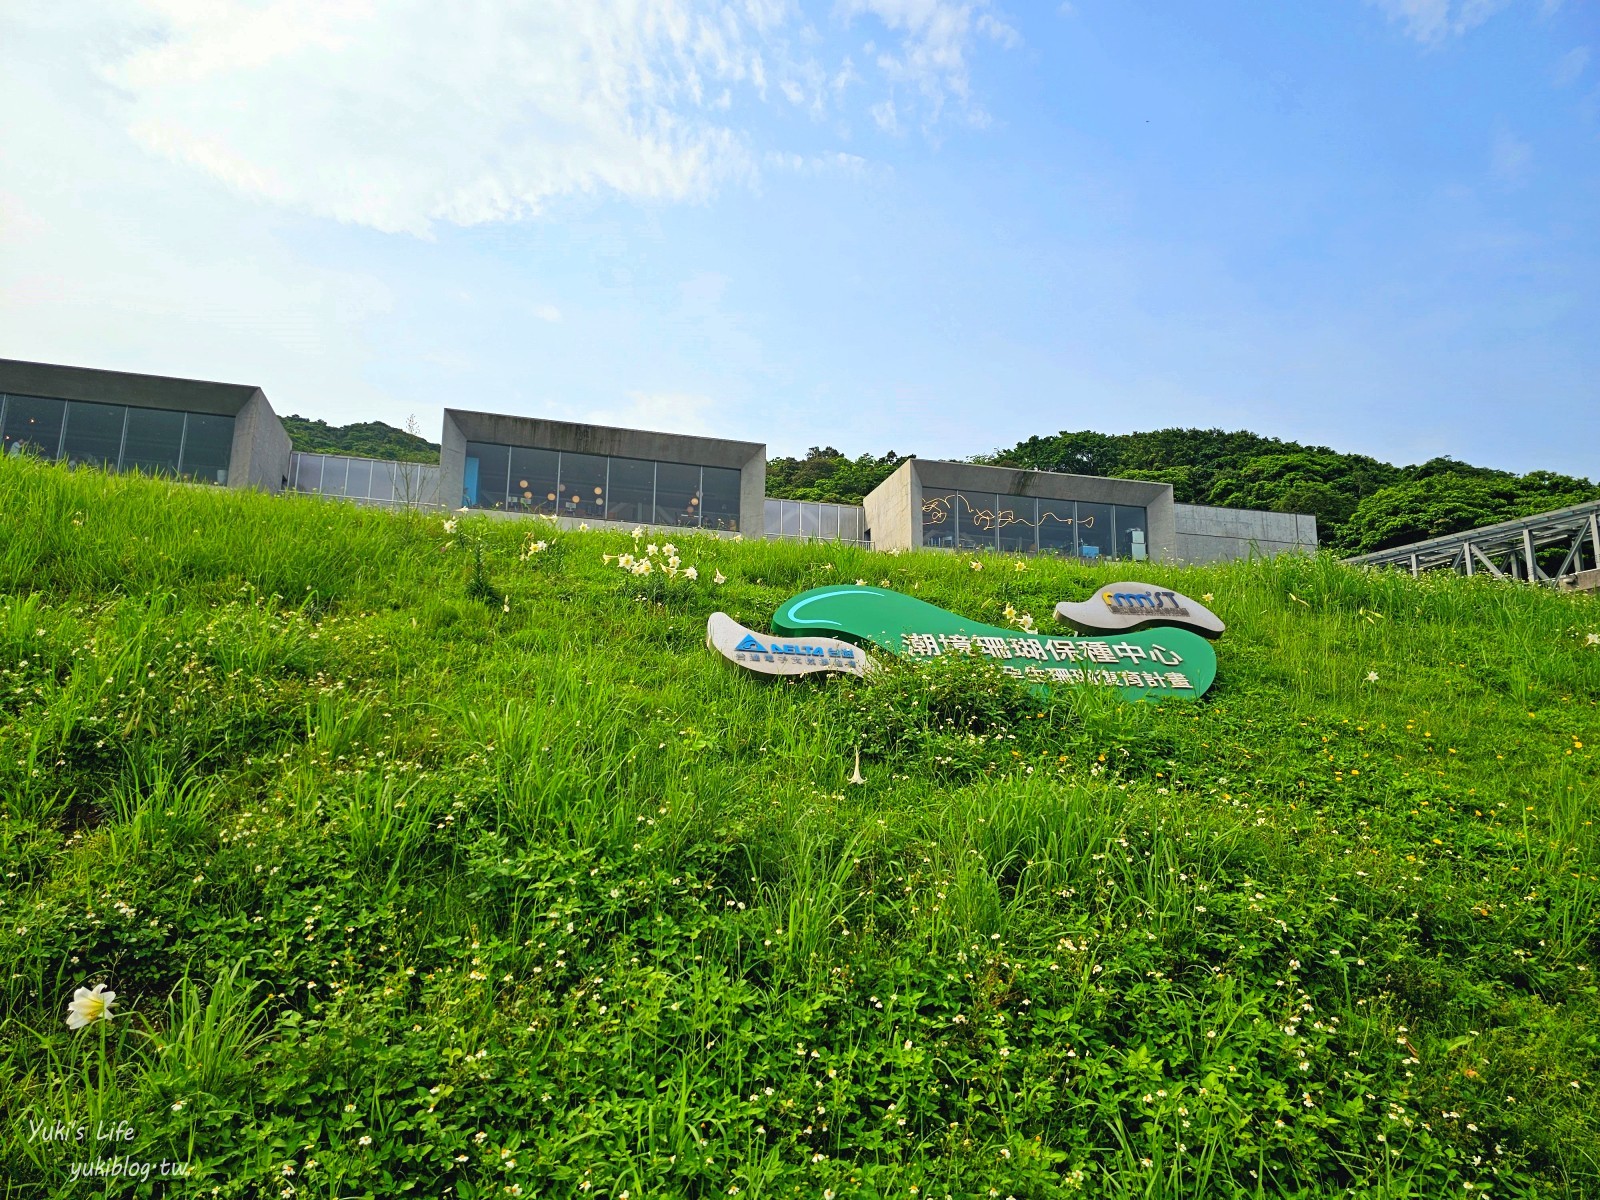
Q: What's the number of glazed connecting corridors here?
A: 2